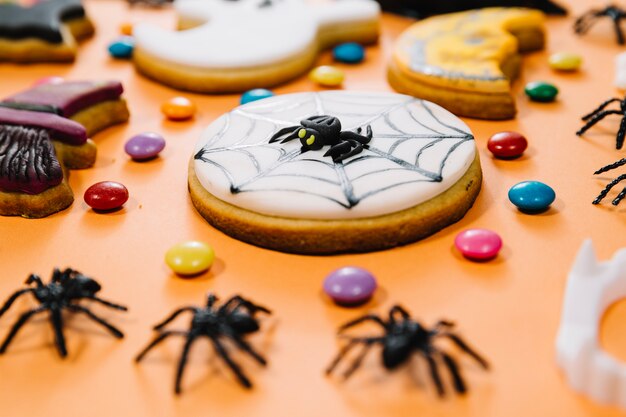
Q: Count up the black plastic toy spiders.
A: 6